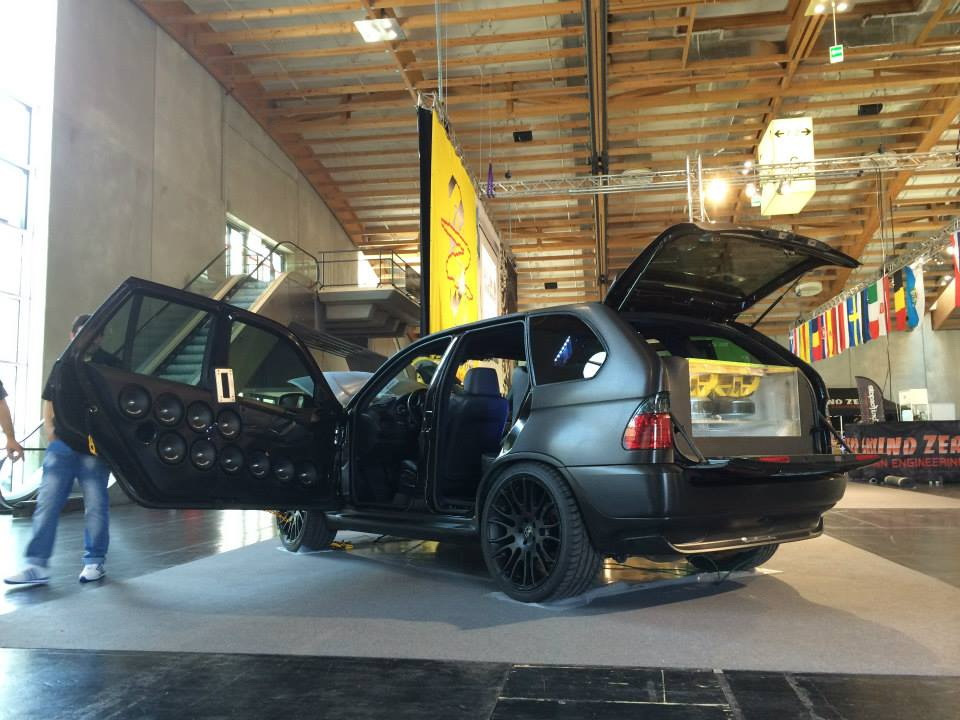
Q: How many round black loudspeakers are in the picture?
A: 10